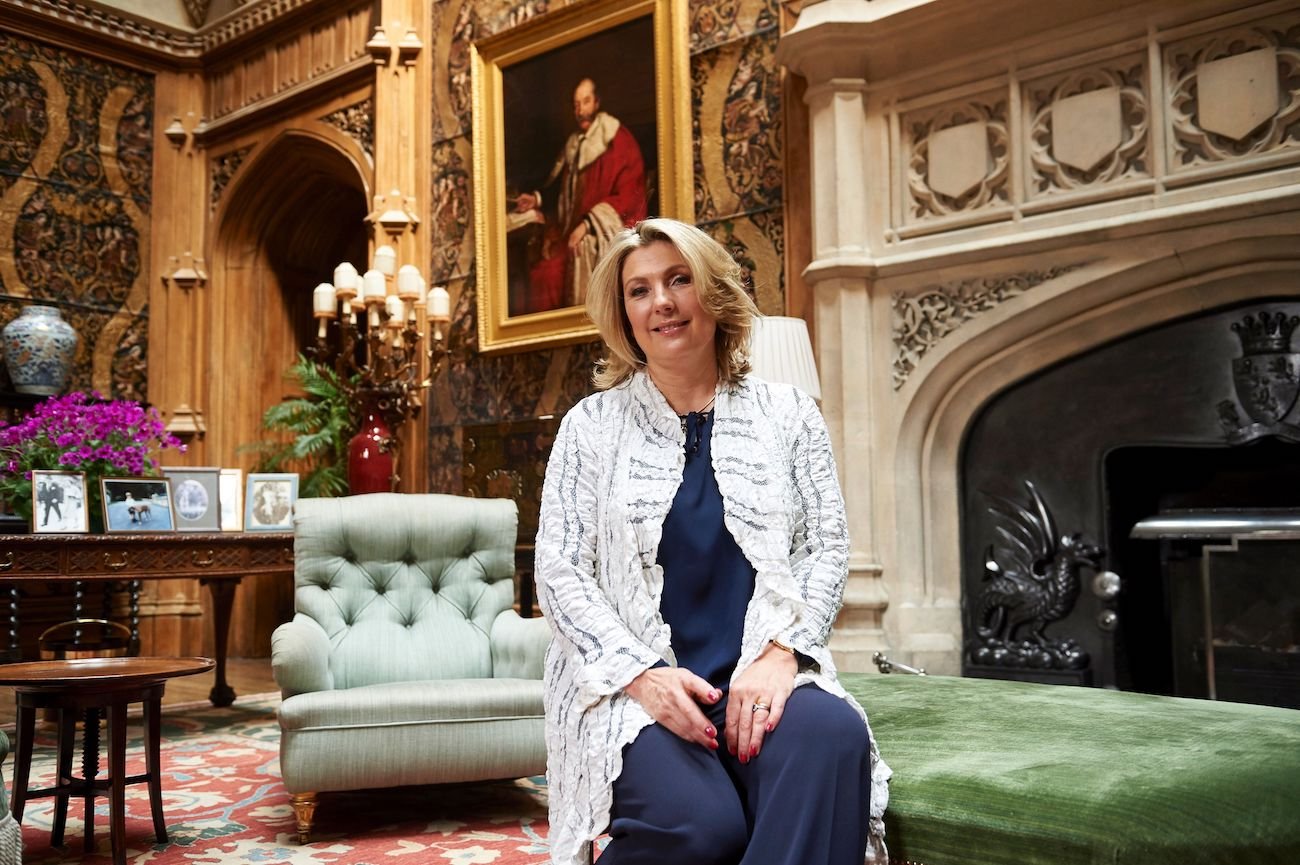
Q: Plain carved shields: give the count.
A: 3